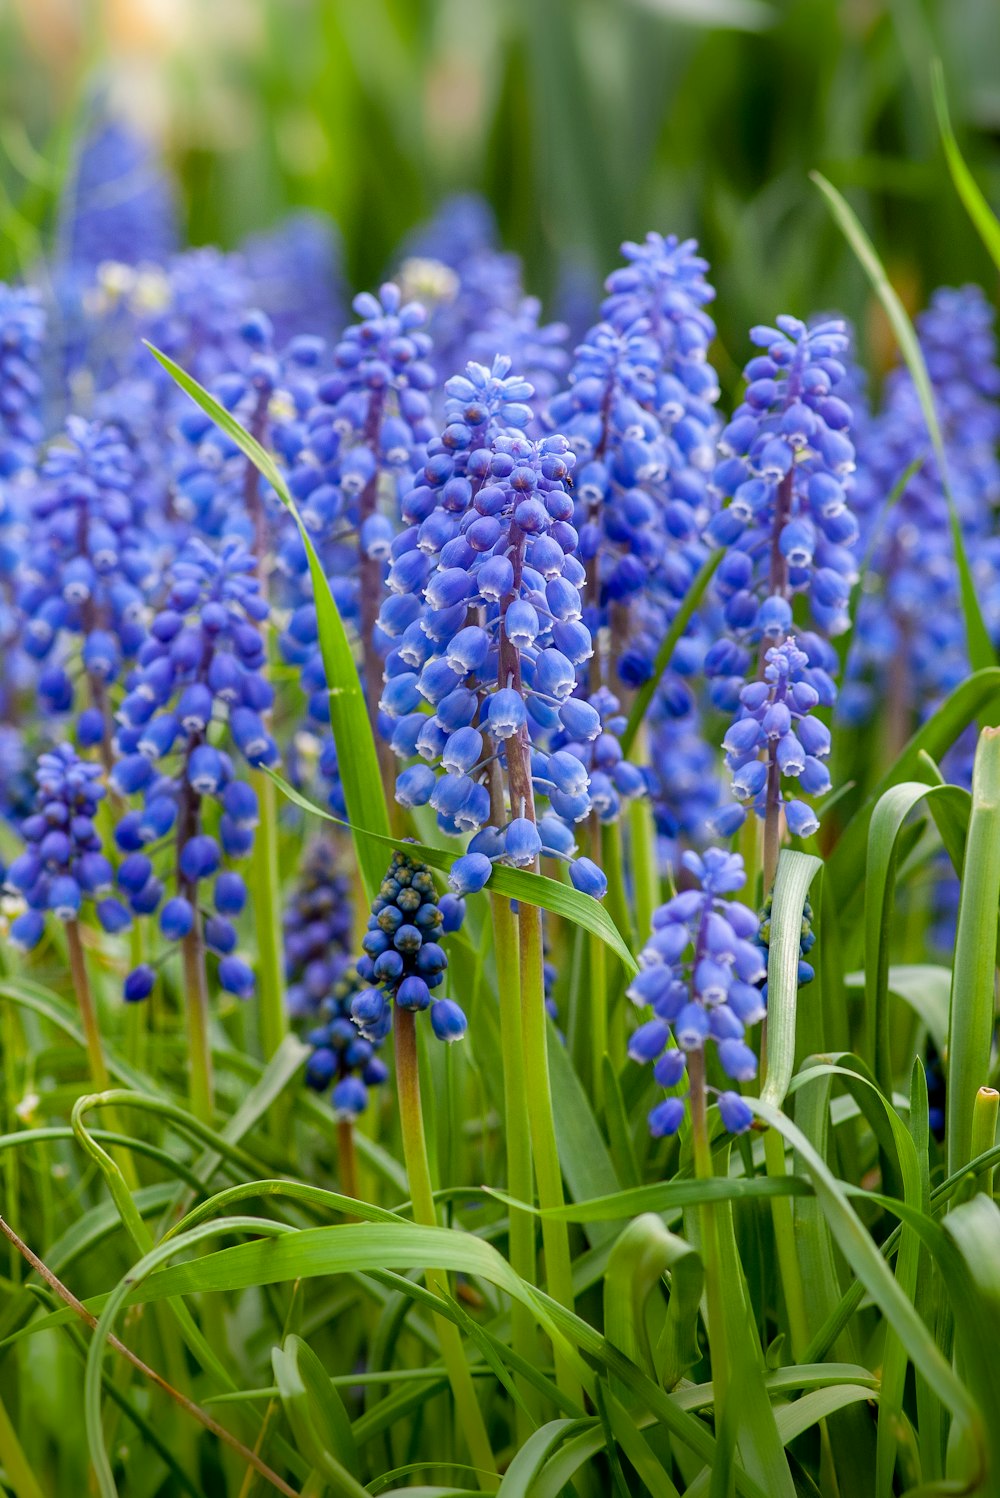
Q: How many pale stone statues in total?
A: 0